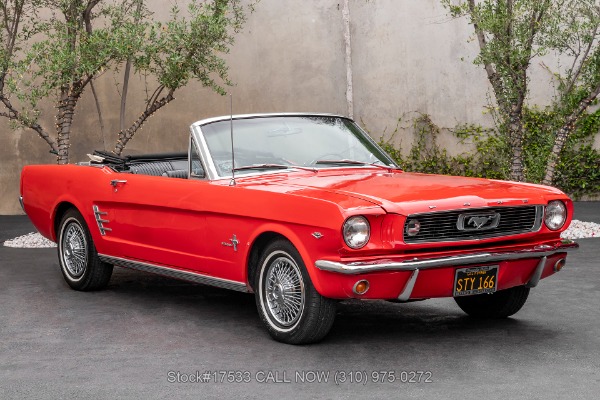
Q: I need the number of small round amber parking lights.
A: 2